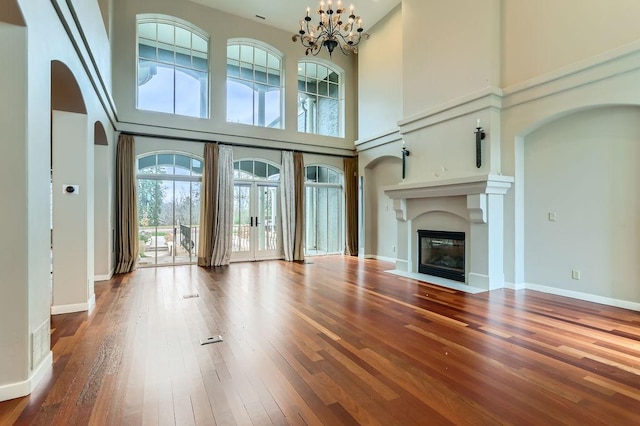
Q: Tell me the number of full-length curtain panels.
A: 6